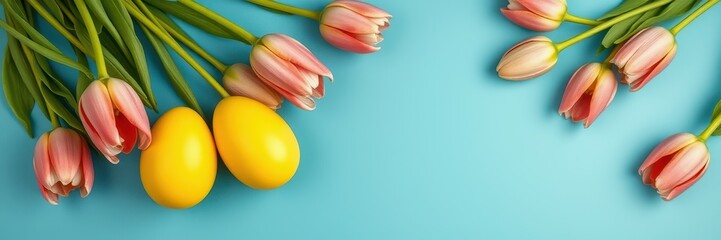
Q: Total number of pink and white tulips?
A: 10